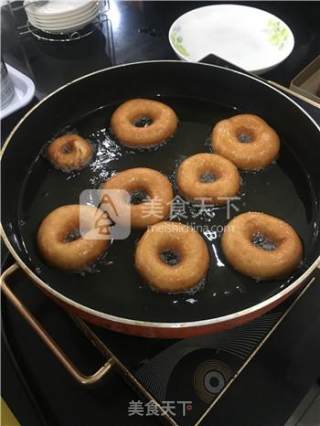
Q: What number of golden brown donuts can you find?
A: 8